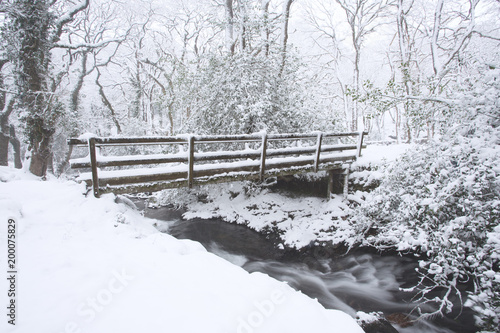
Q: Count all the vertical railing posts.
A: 5